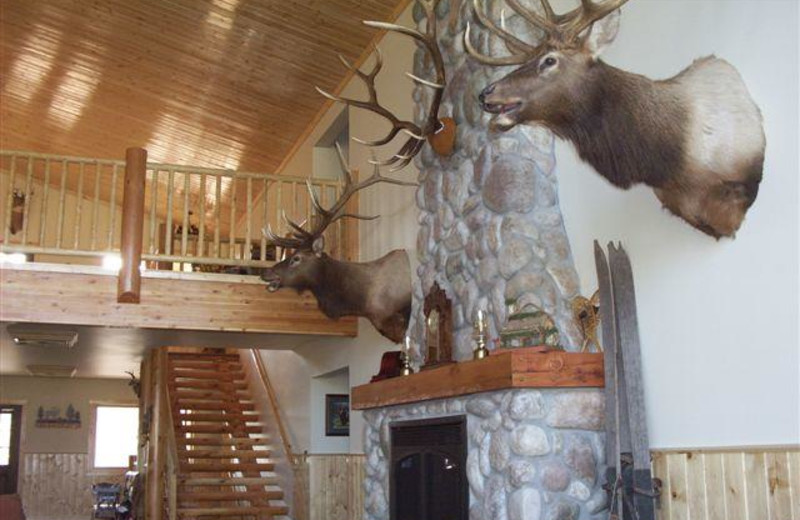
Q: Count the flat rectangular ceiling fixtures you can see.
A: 2